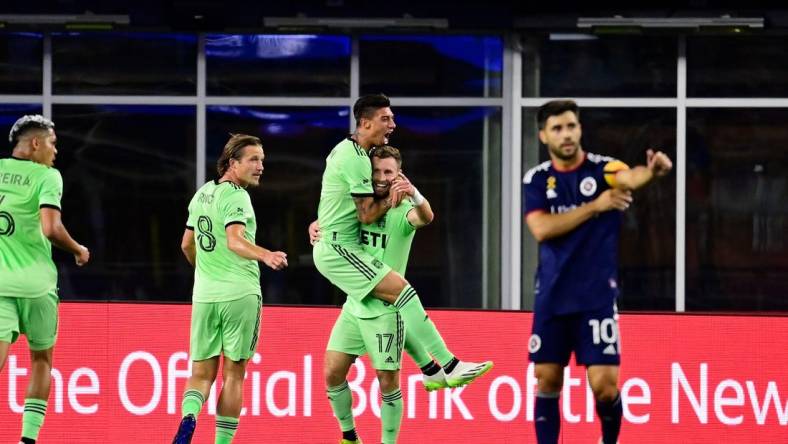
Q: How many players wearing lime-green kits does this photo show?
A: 4